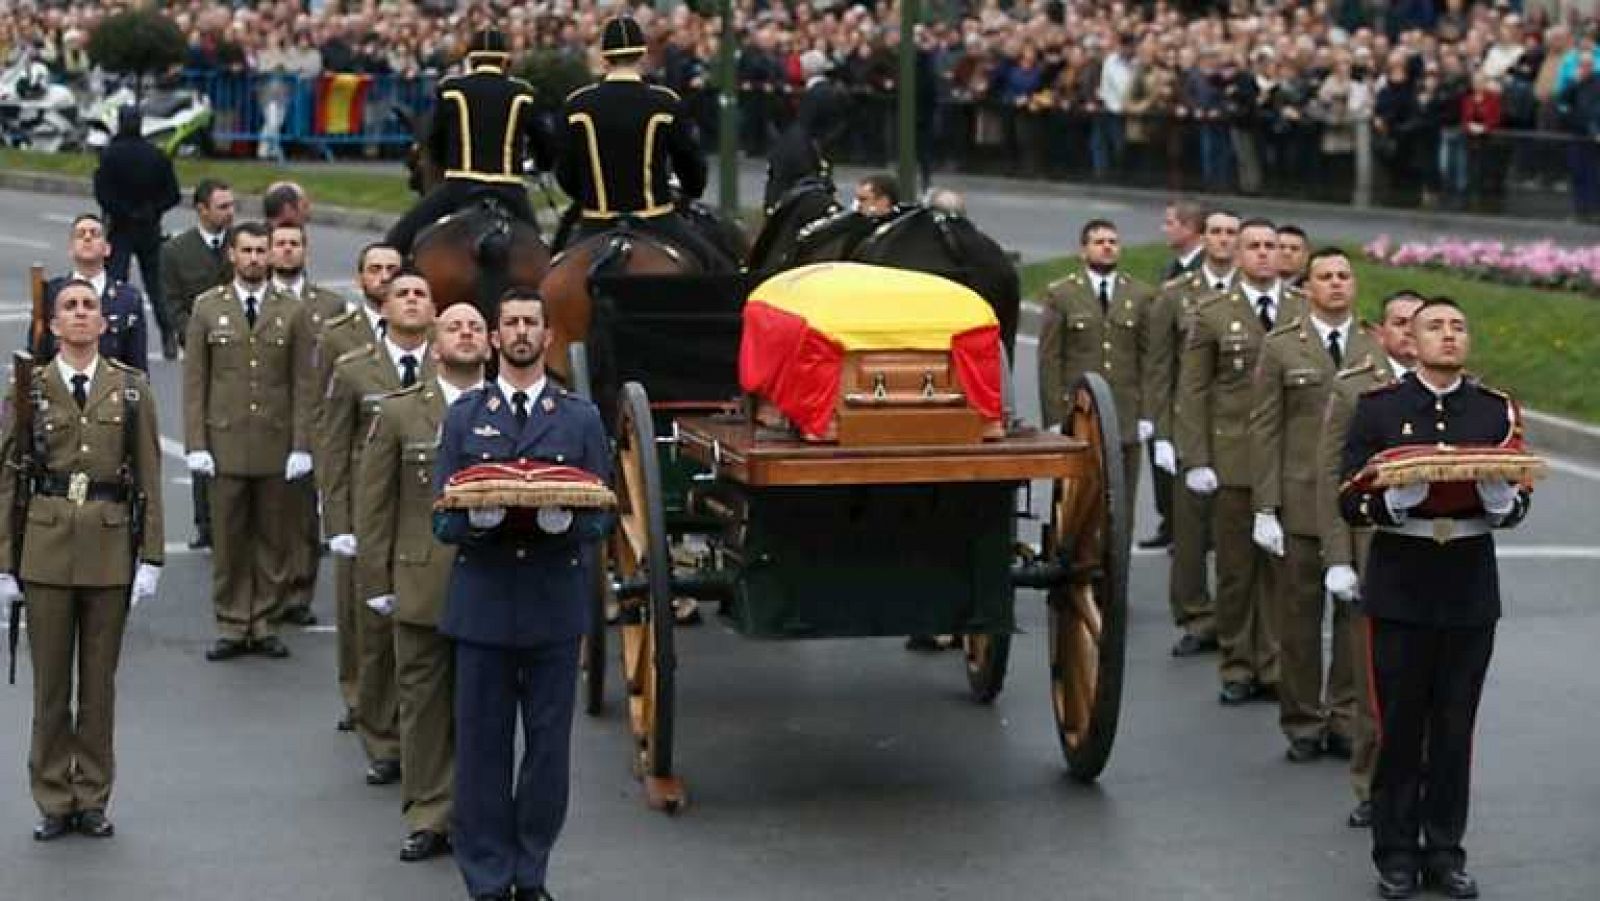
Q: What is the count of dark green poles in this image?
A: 2